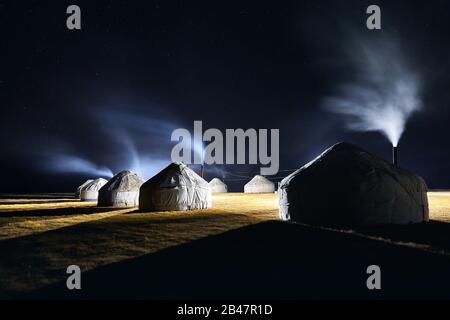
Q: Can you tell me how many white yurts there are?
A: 7